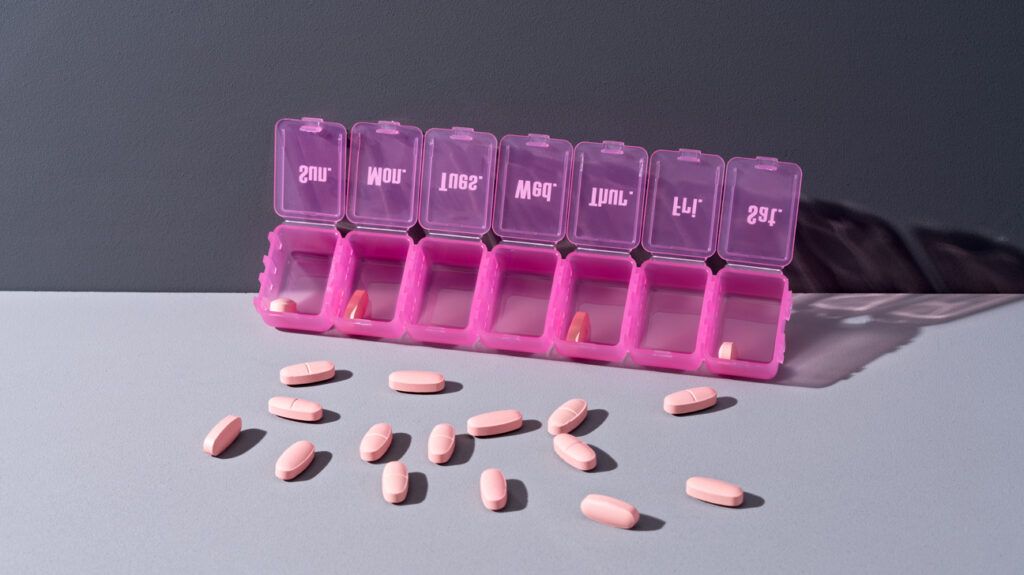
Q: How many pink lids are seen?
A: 7